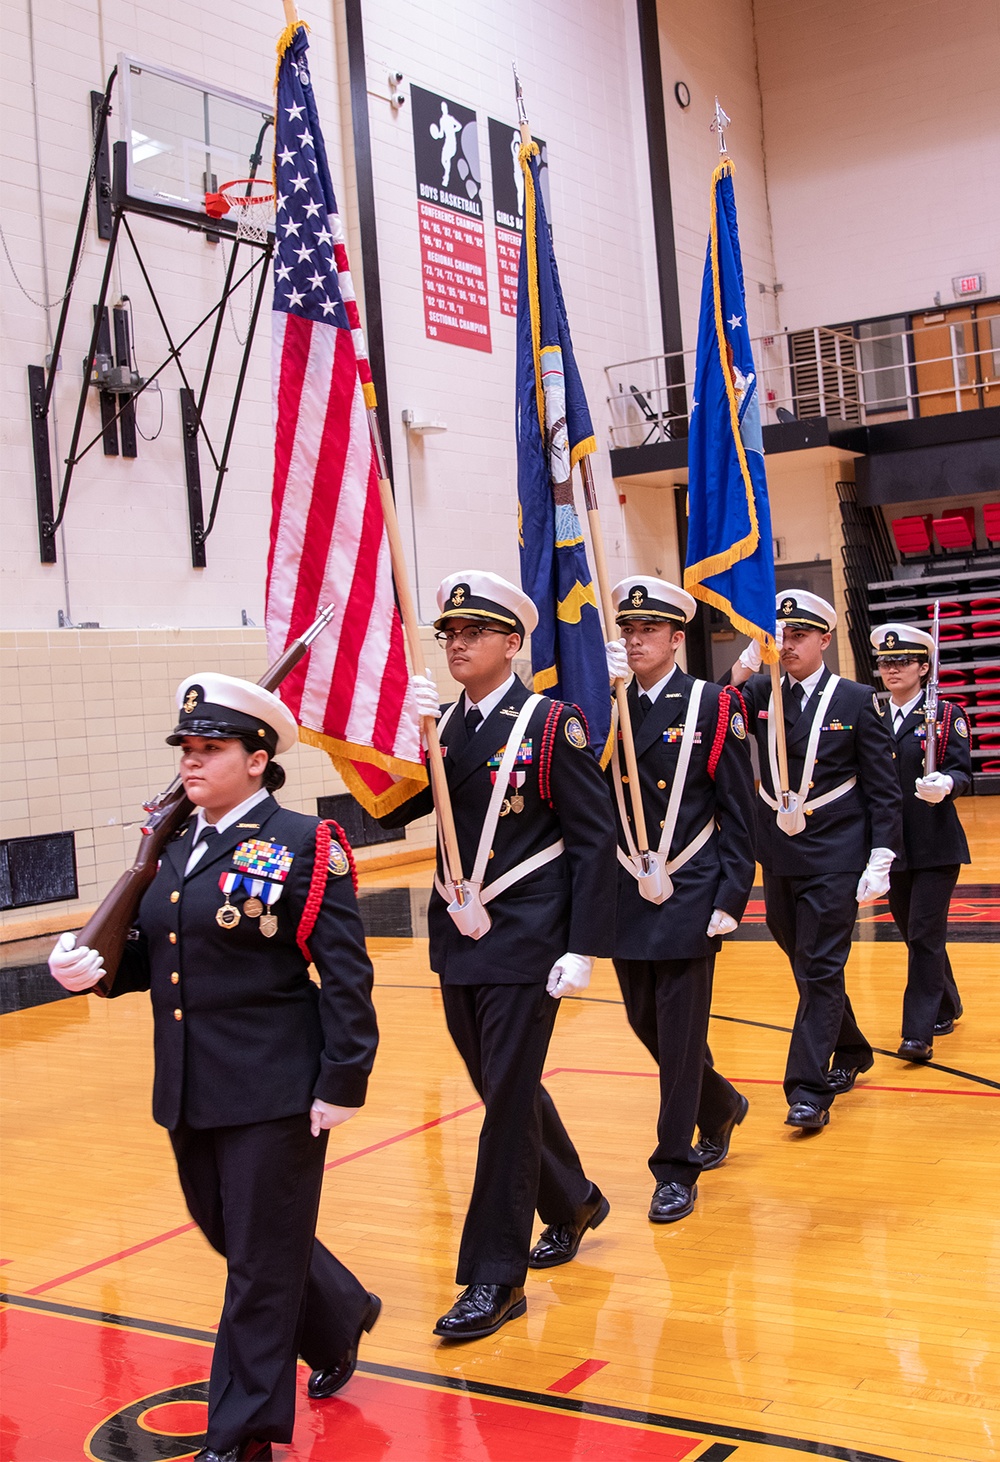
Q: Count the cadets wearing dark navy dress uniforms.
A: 5